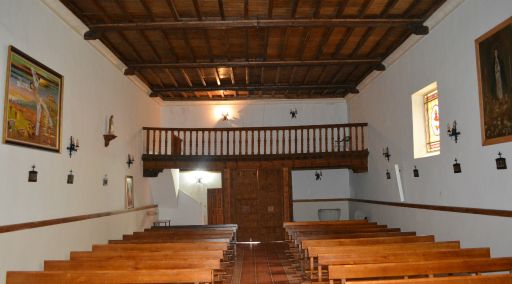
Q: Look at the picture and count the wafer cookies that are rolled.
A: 0